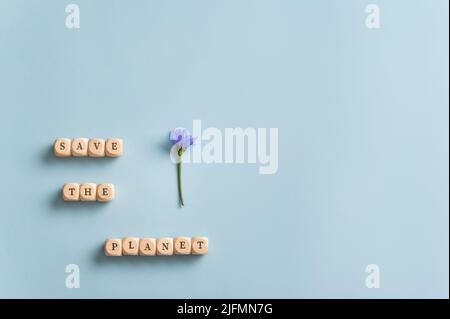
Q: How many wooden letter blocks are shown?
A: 13